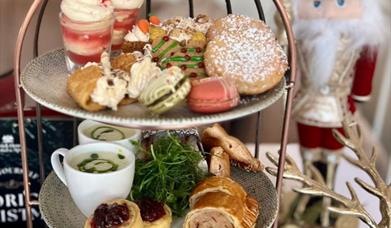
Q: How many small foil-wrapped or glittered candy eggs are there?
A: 0